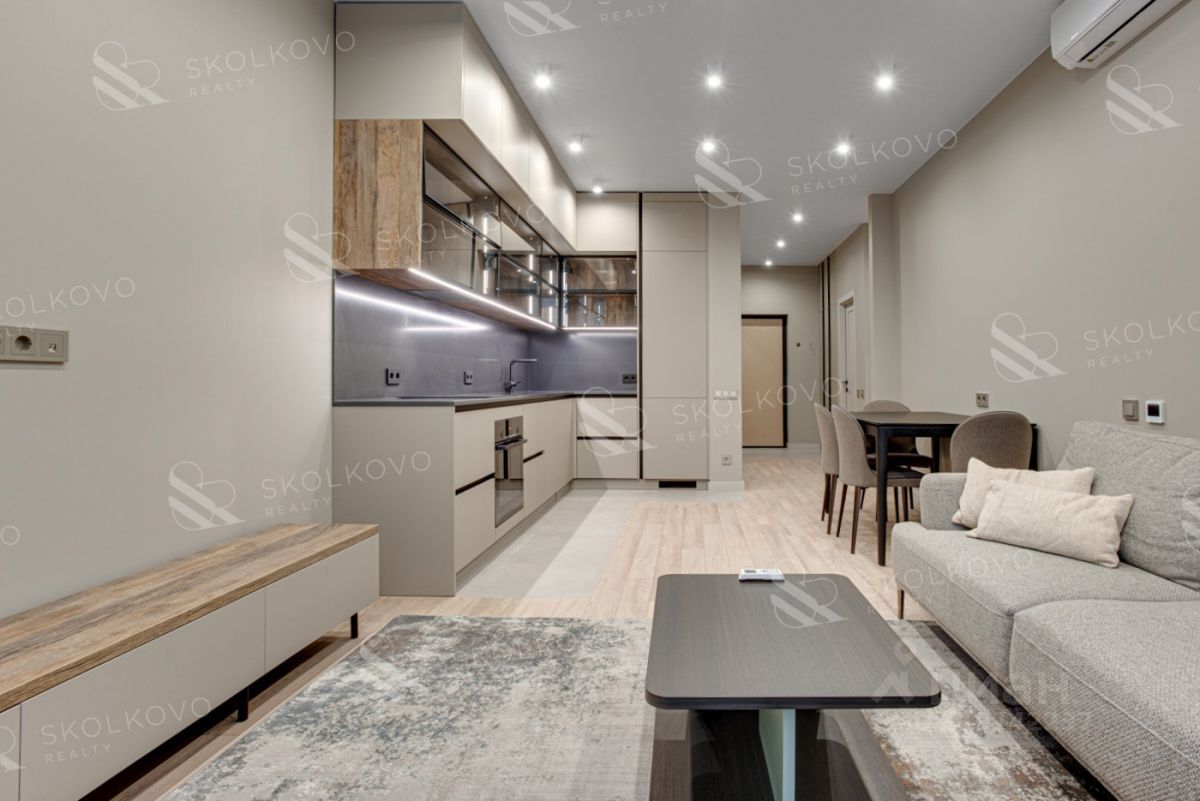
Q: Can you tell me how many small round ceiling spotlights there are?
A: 10